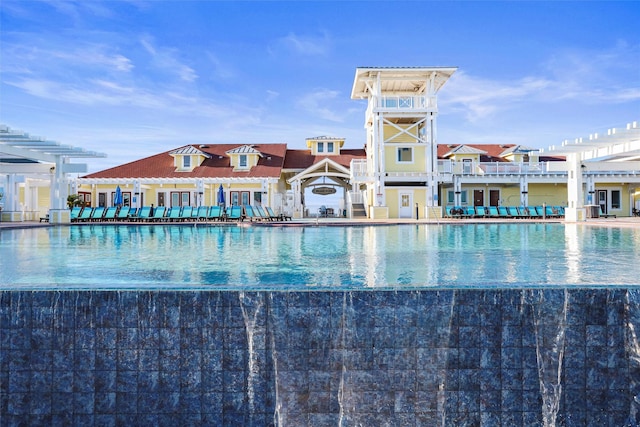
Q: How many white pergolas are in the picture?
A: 2